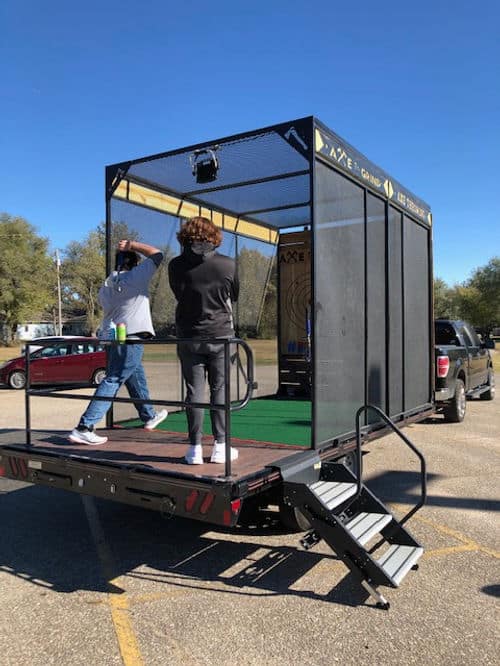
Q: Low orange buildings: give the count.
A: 0